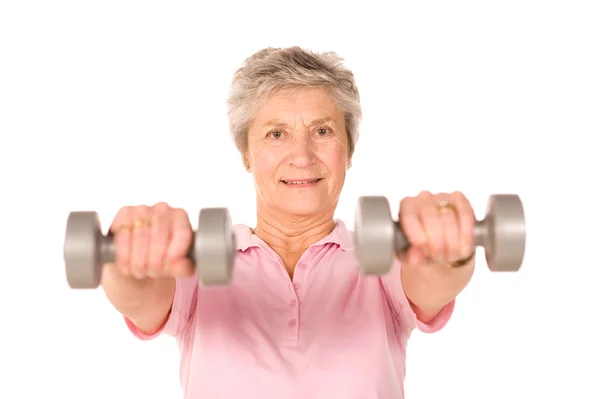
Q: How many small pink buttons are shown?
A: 5